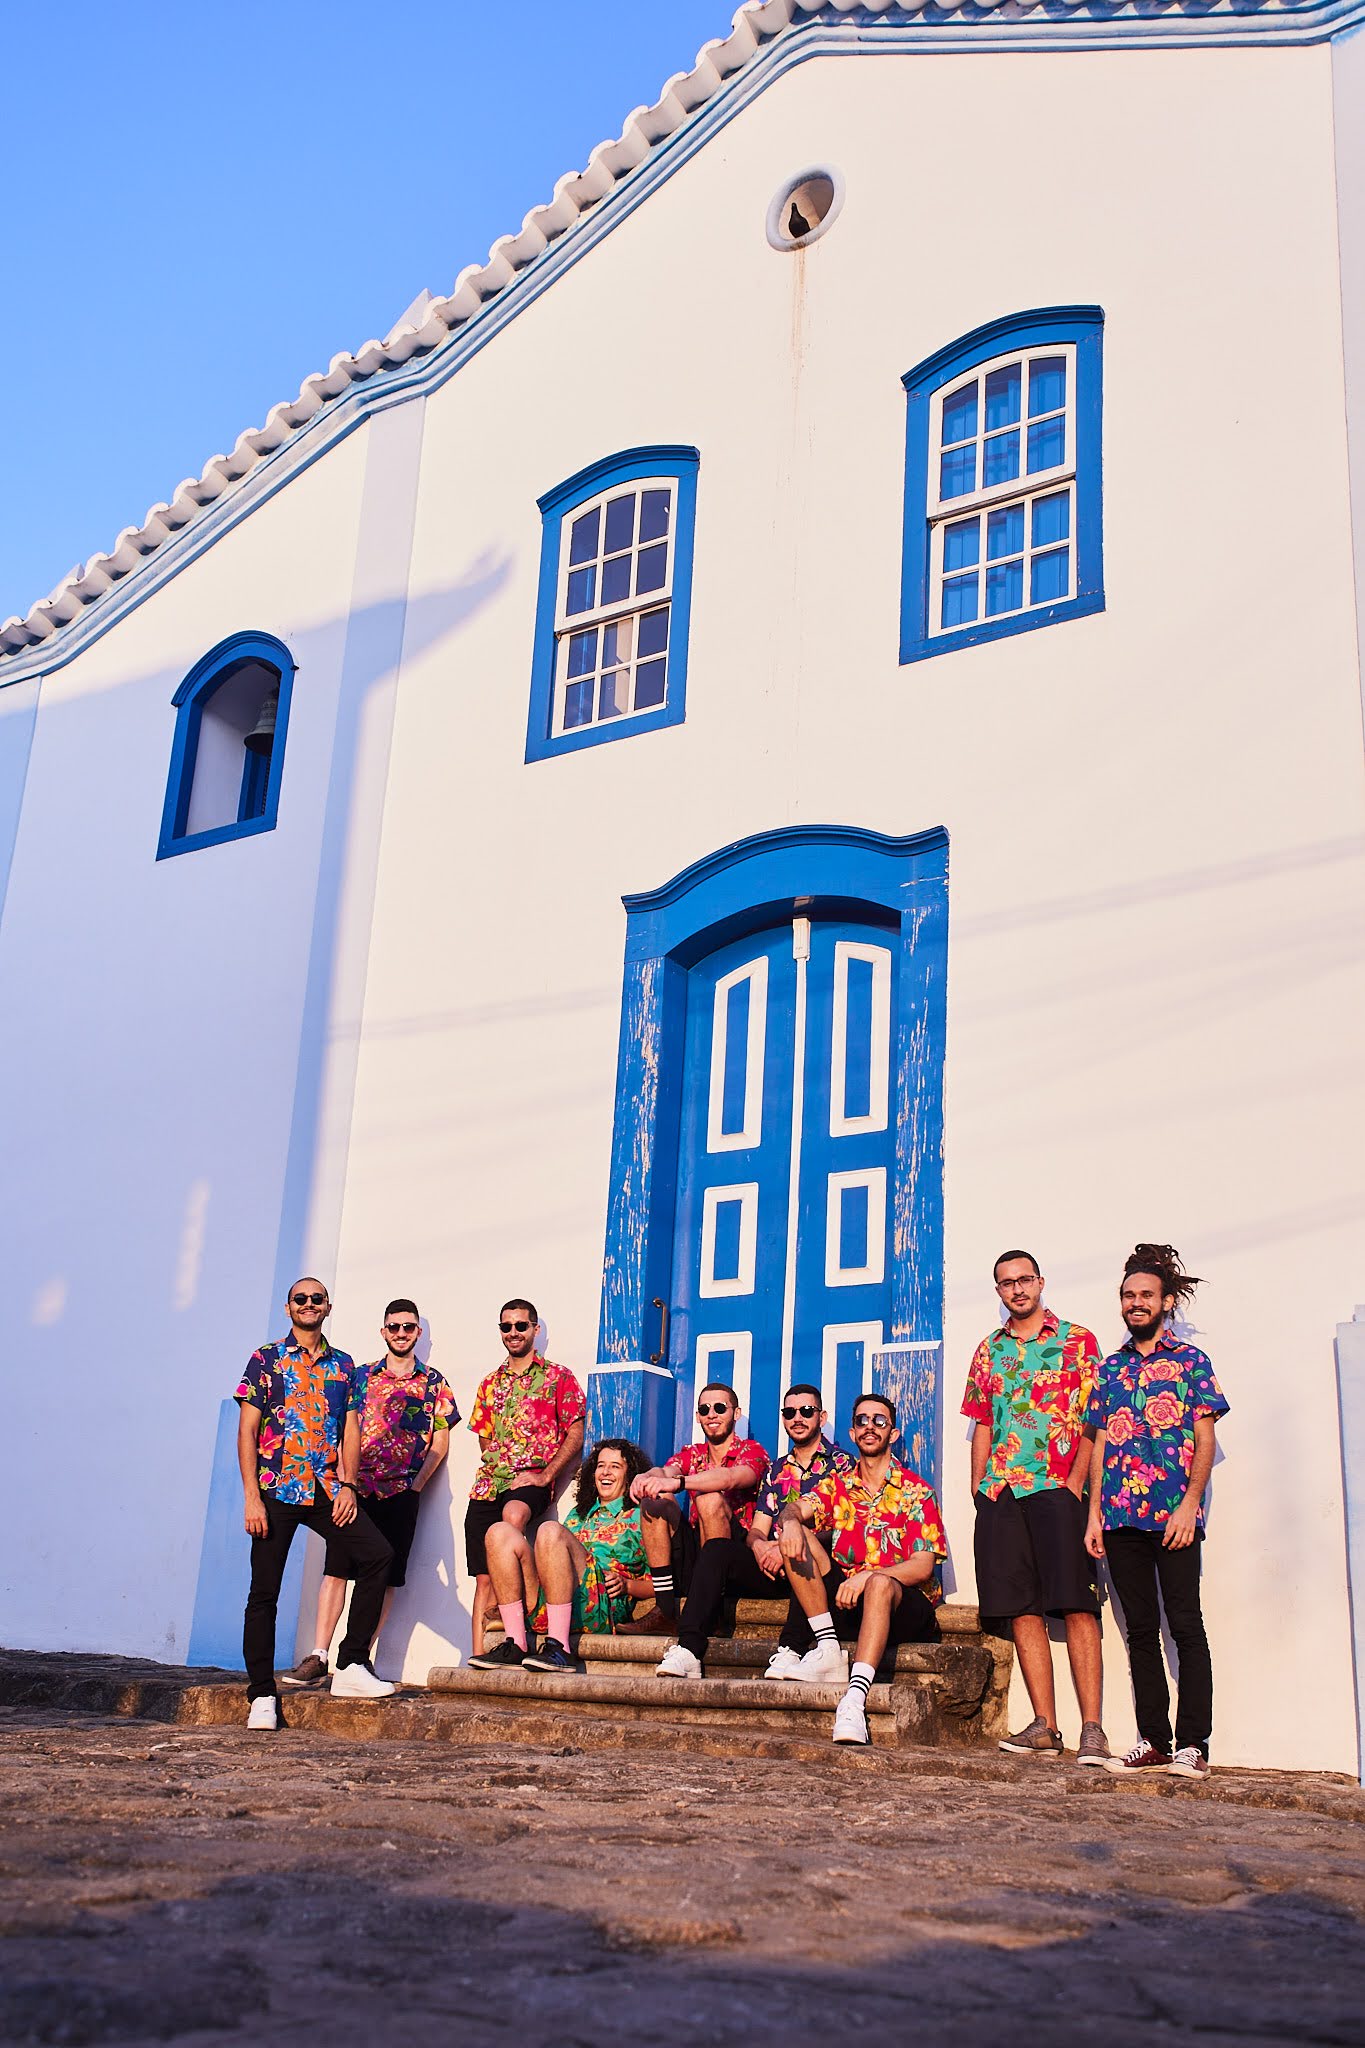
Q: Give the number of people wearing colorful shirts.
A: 9